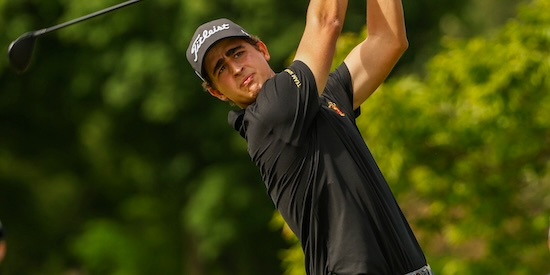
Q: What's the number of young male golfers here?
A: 1